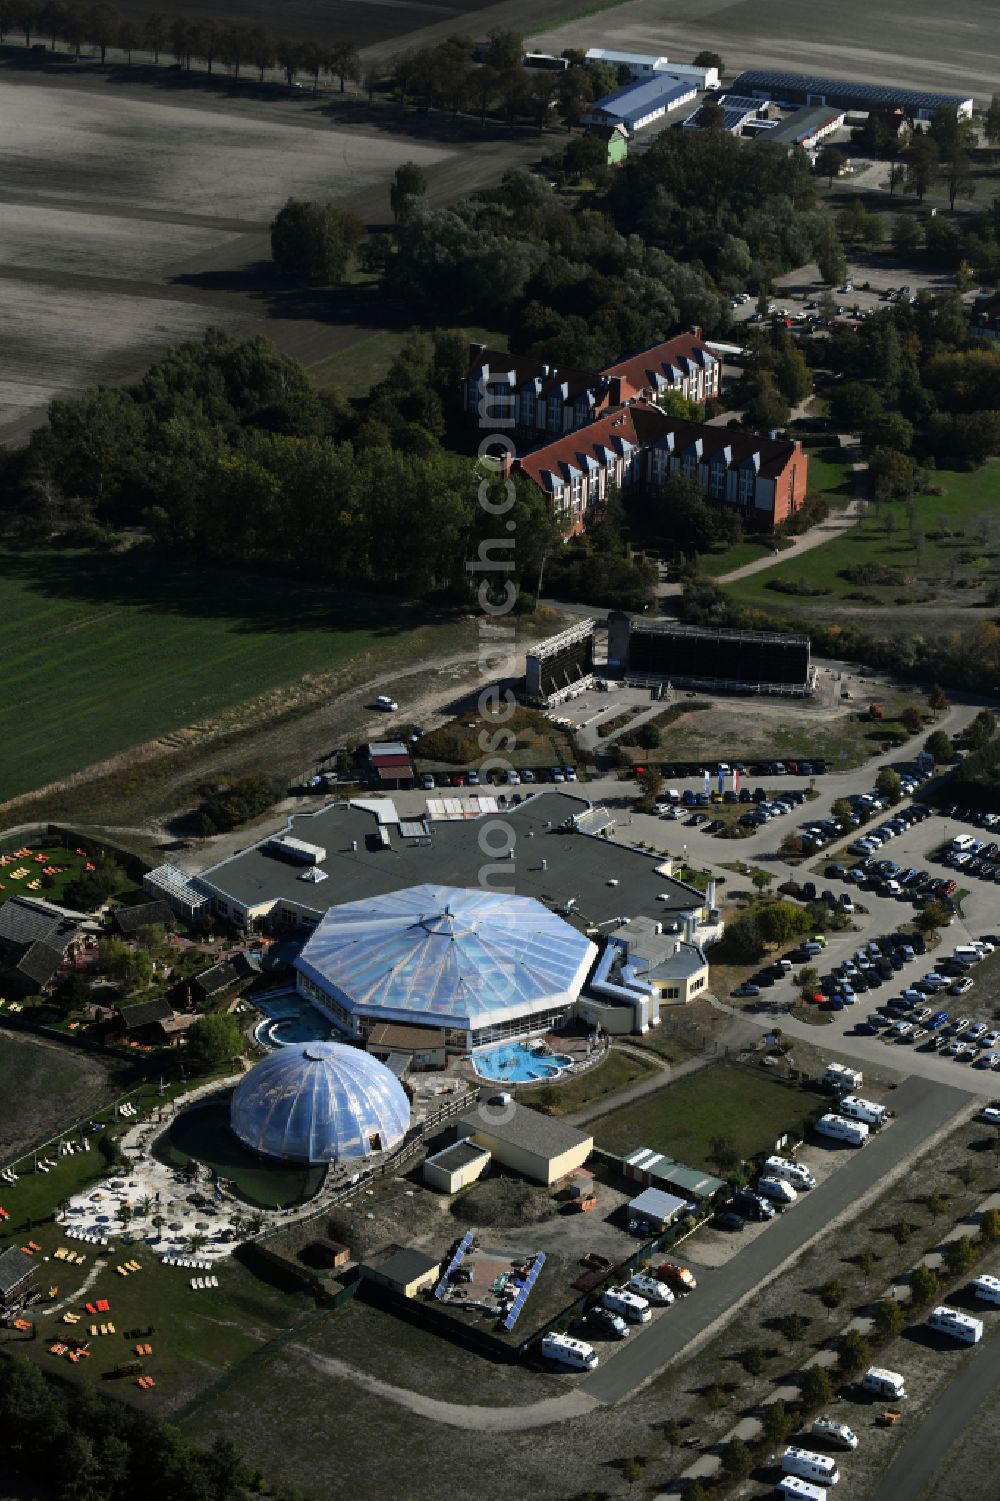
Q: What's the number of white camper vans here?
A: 14